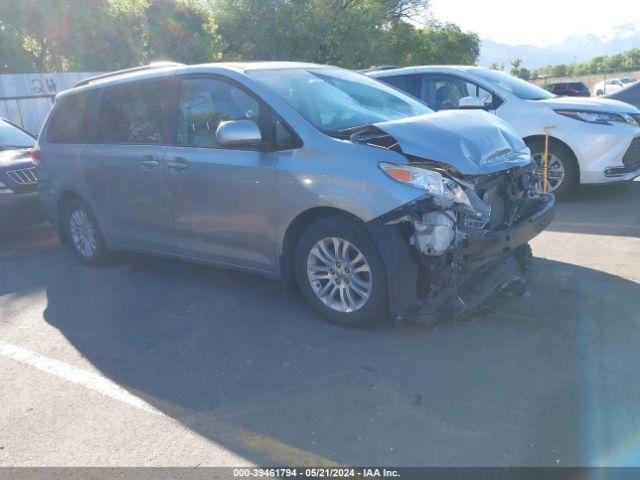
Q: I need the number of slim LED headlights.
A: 1